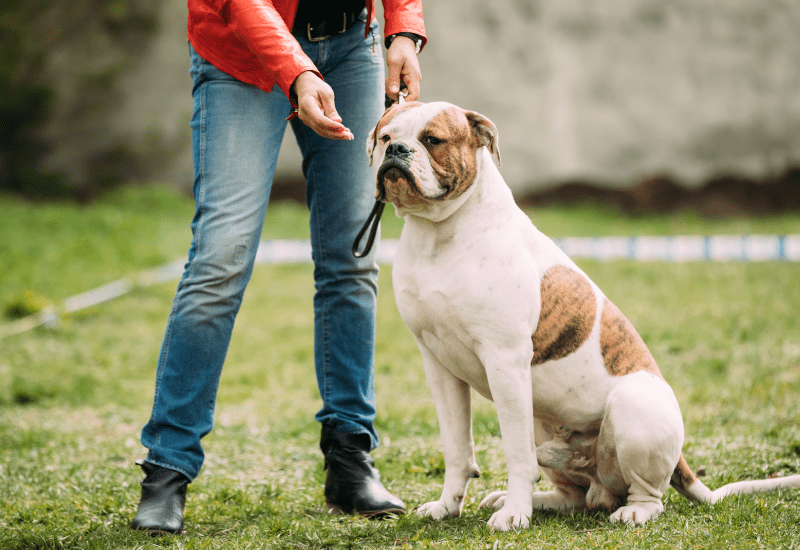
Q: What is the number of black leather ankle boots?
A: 2